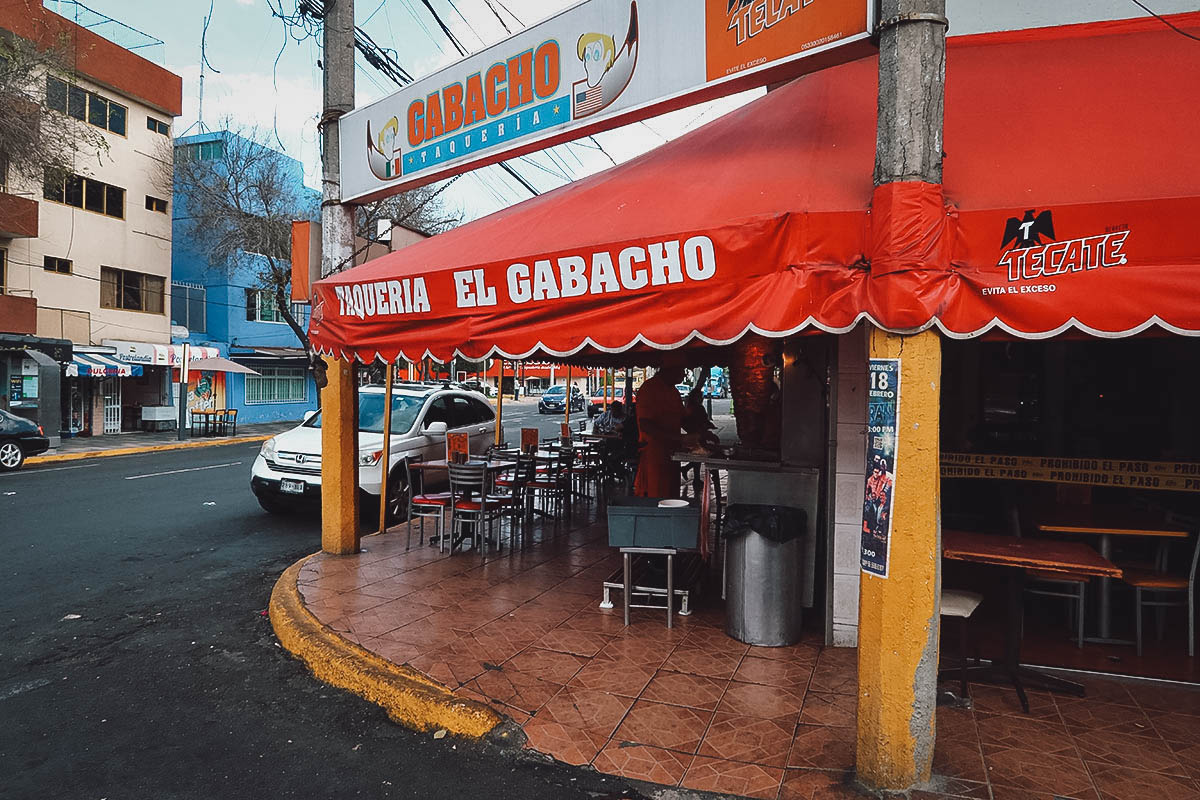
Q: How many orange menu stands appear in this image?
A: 3